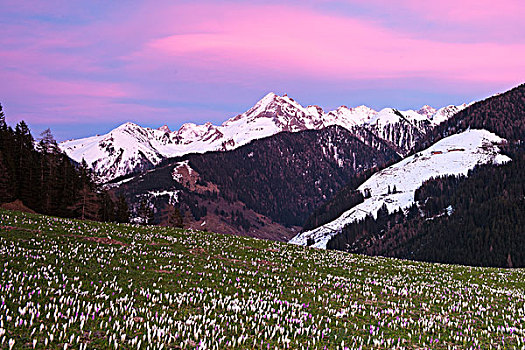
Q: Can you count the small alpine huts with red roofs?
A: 2